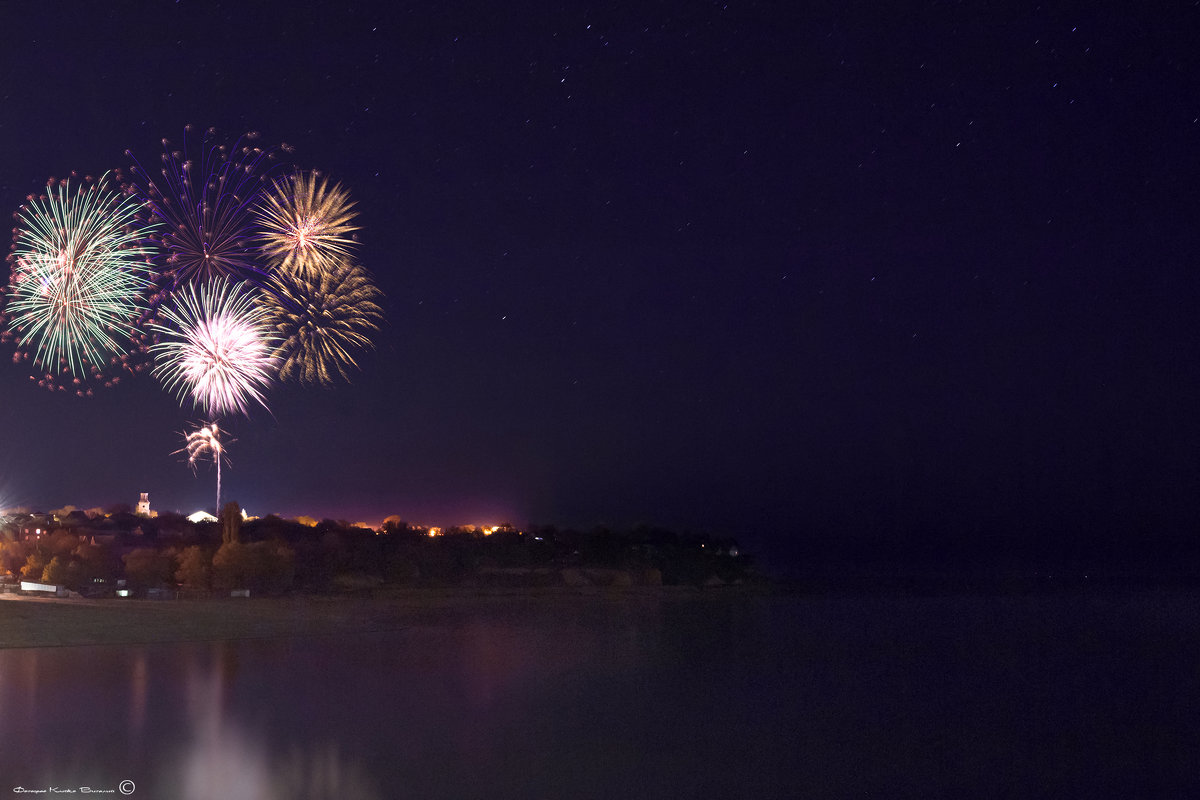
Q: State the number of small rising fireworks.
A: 1